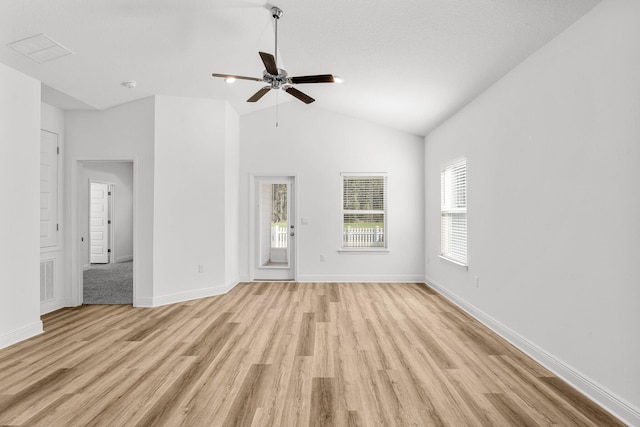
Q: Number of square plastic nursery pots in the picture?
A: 0